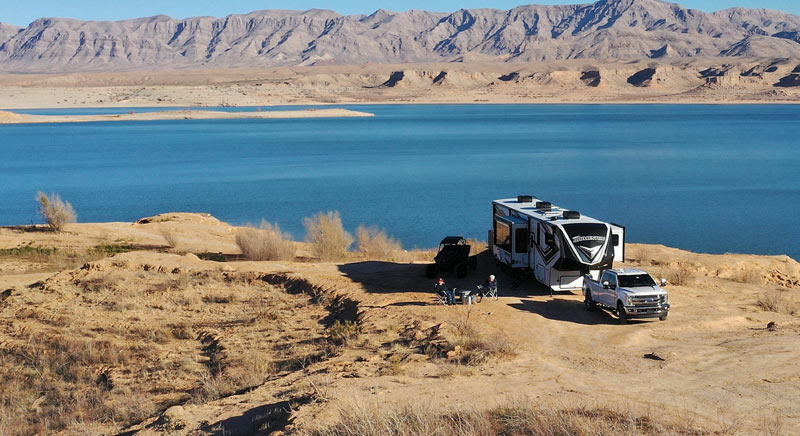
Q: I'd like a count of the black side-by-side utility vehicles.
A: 1